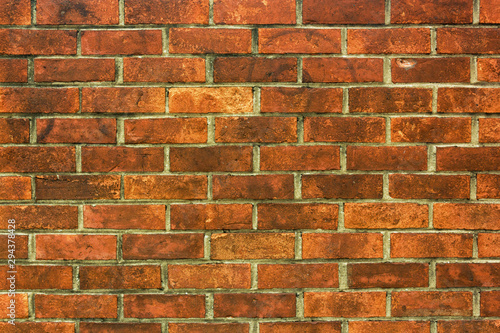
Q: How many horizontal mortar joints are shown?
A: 11